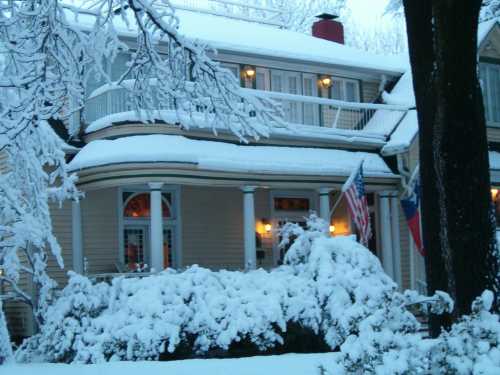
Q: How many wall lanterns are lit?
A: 4